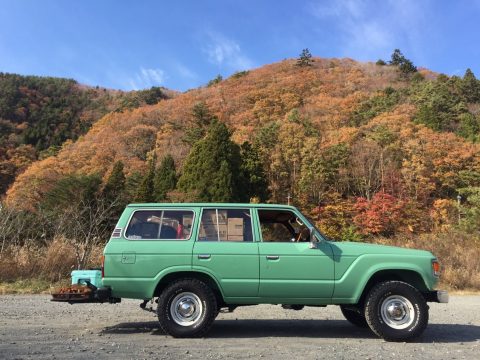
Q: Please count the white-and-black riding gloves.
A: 0